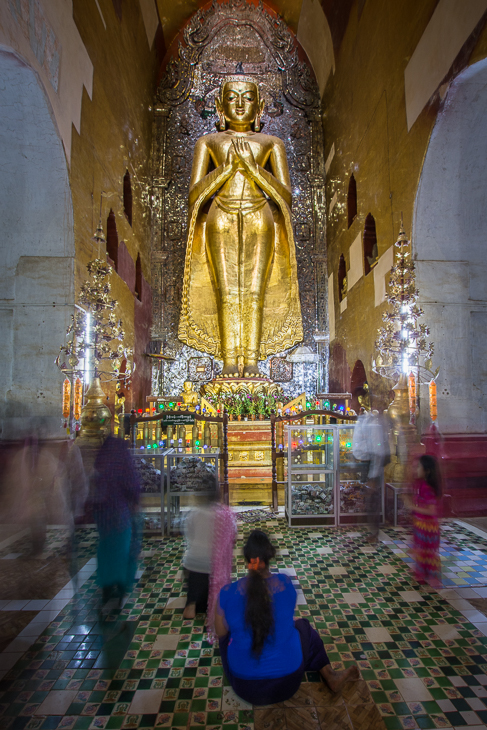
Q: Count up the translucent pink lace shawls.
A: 1